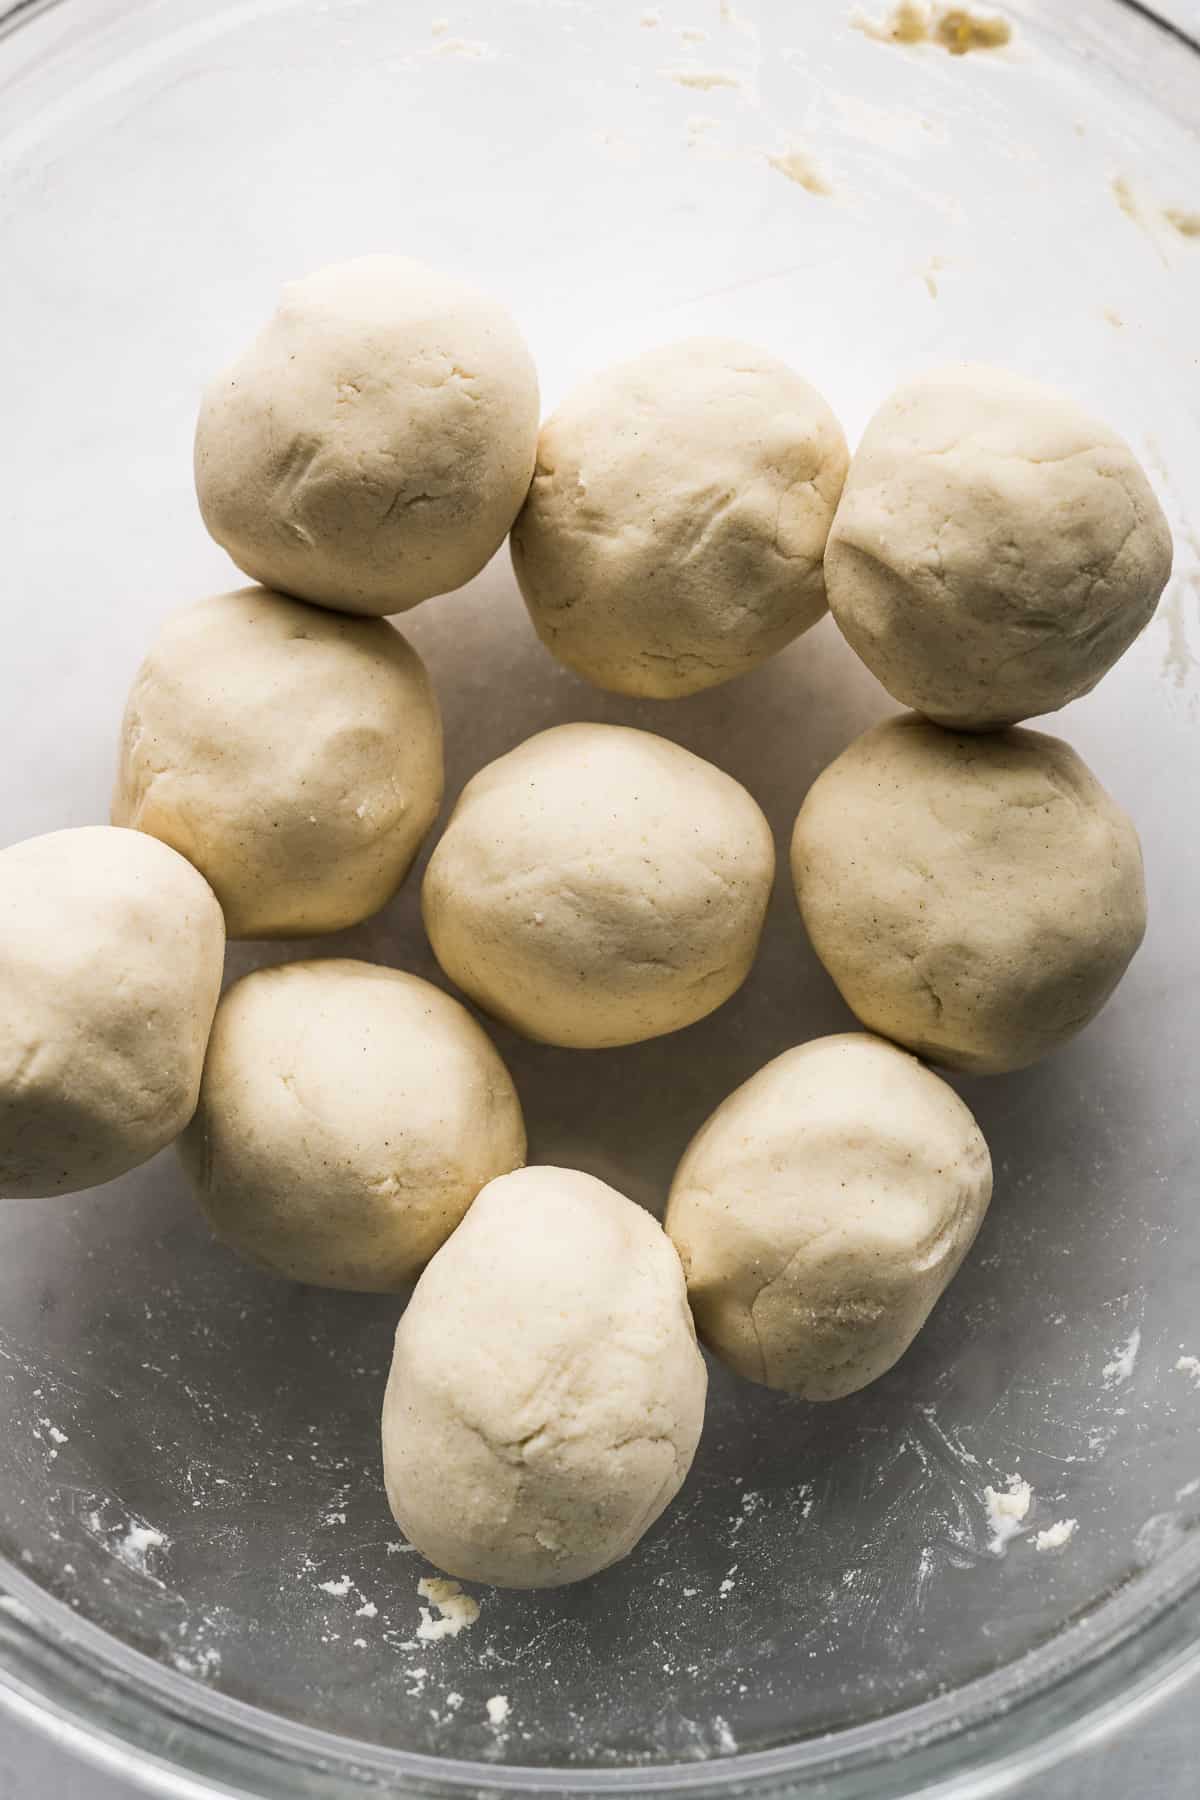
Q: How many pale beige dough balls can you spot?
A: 10